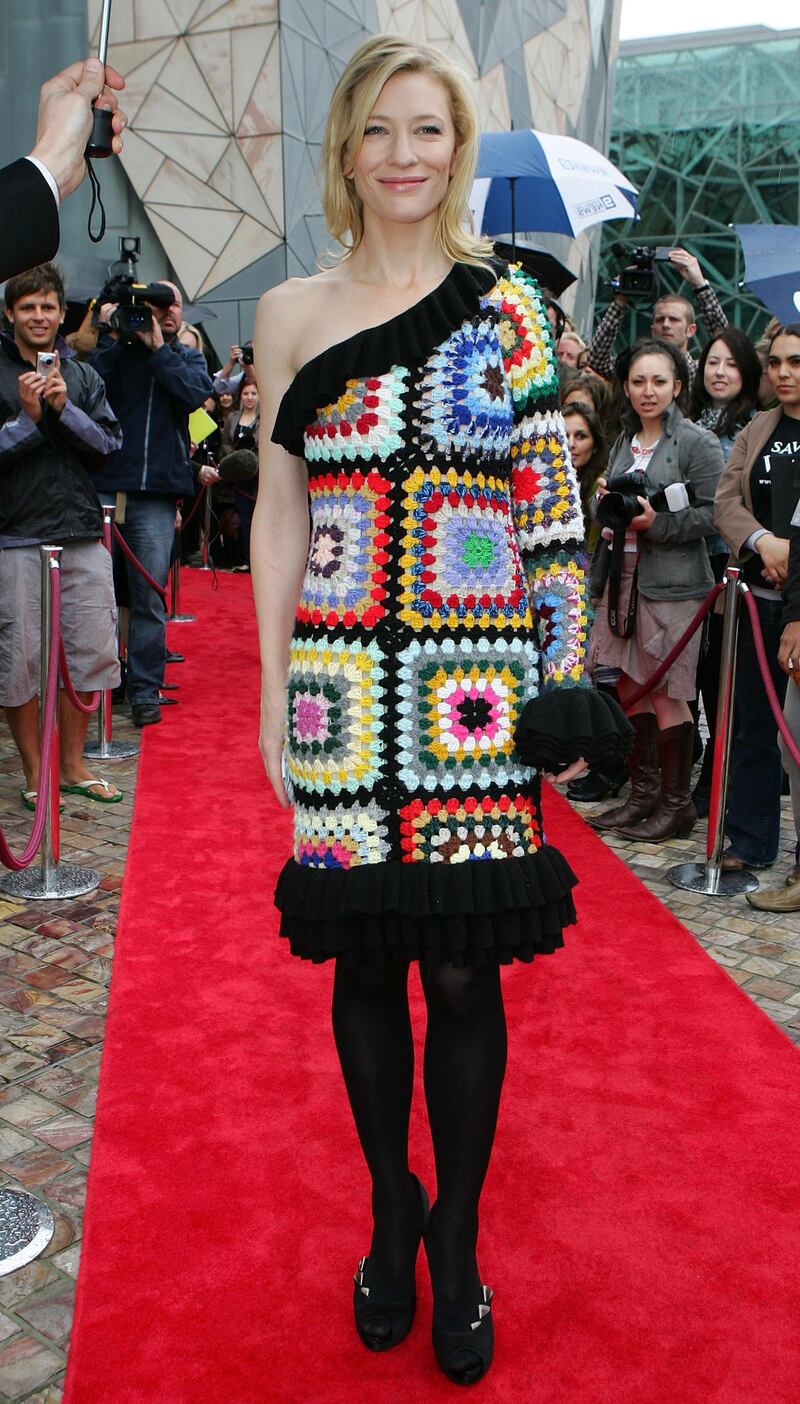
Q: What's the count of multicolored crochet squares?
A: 11